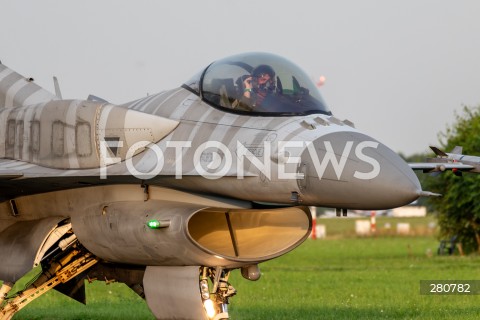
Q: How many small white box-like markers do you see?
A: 3